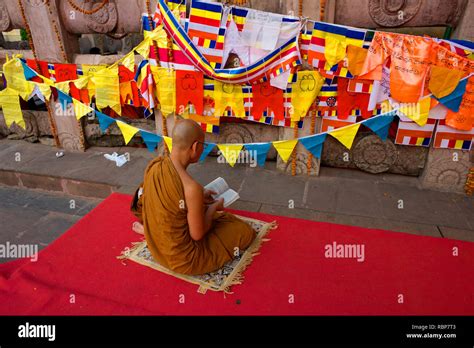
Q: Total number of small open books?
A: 1